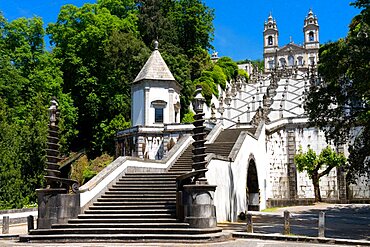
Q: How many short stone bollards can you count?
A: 5